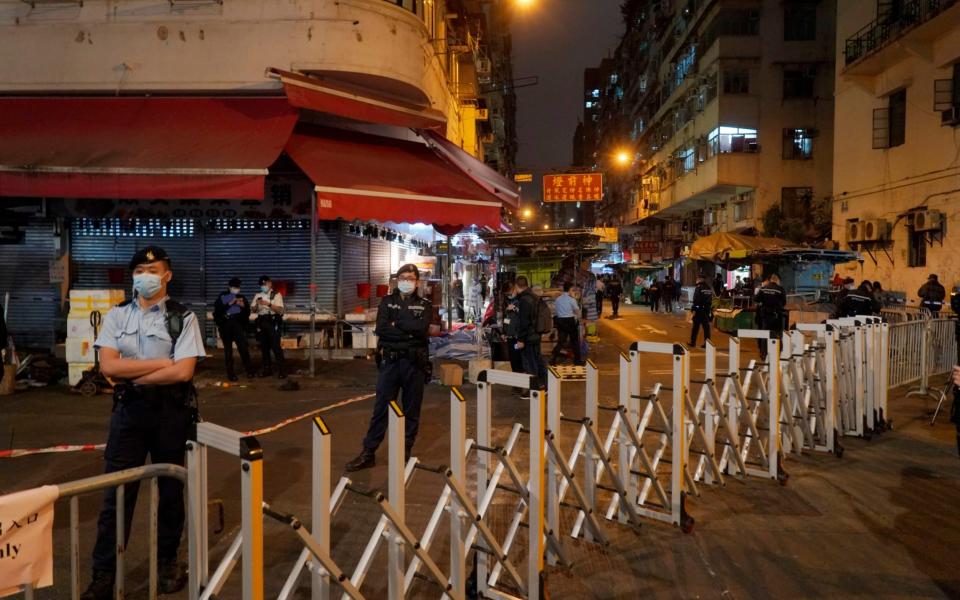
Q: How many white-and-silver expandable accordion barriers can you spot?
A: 1